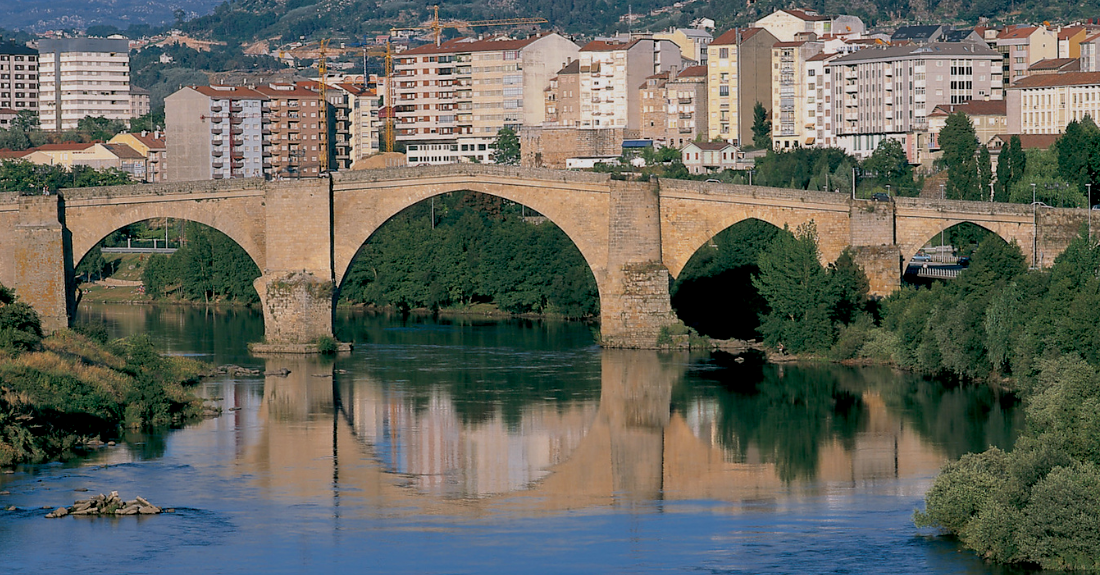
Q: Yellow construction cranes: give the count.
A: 3